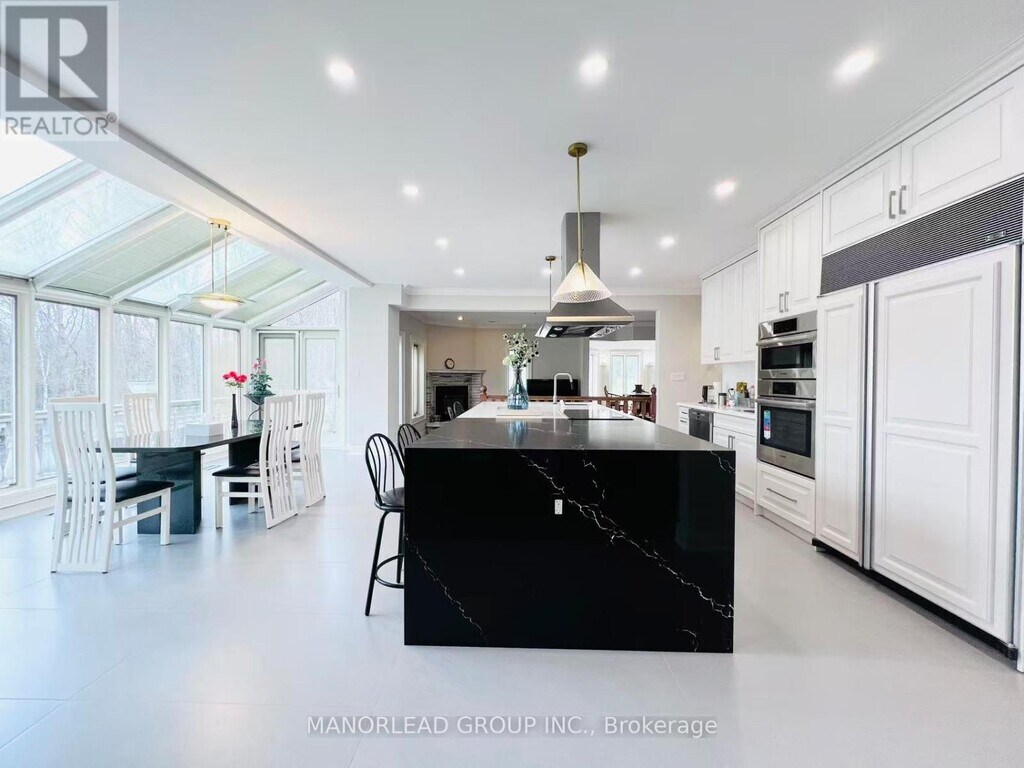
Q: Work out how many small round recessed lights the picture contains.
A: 11